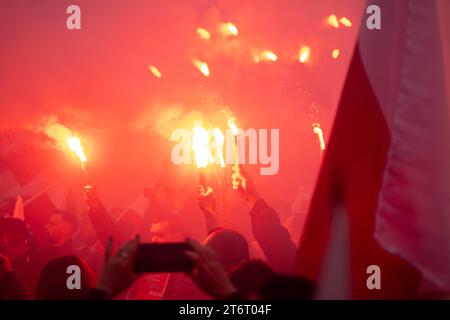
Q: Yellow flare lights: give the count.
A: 14